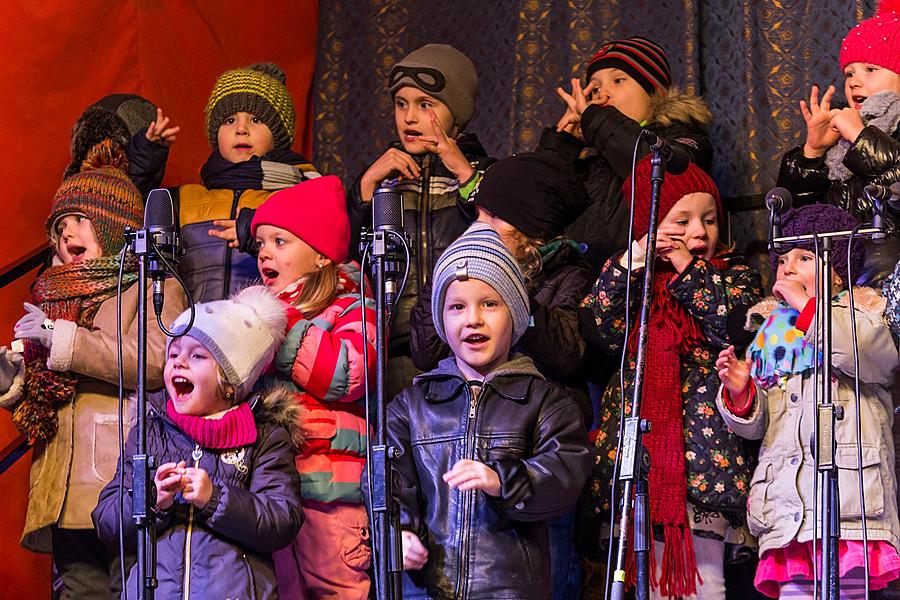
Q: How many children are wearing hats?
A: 12